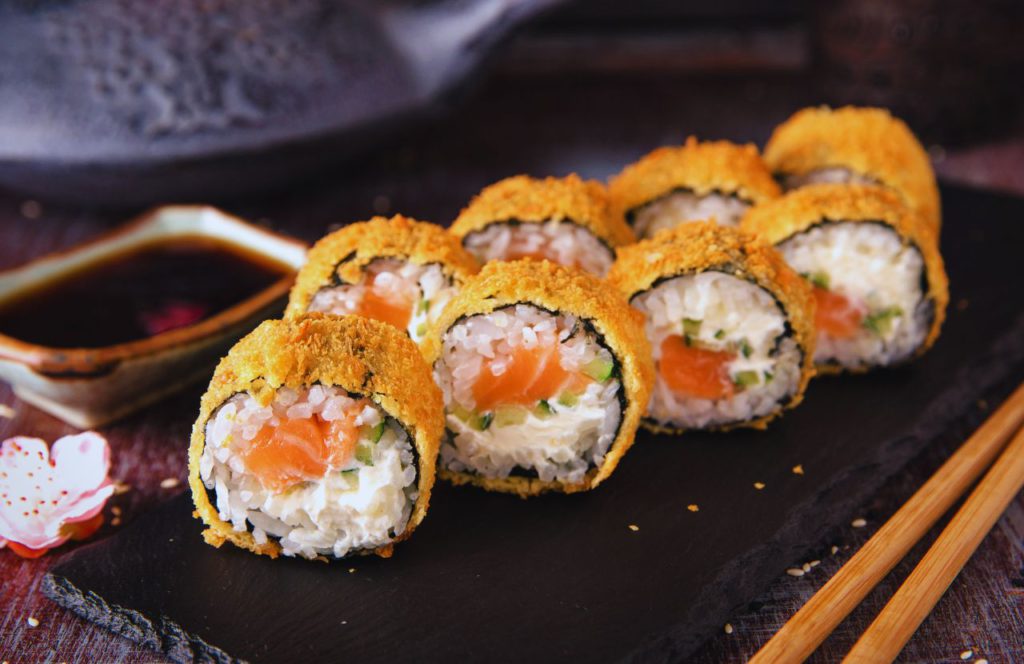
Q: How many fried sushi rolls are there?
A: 8